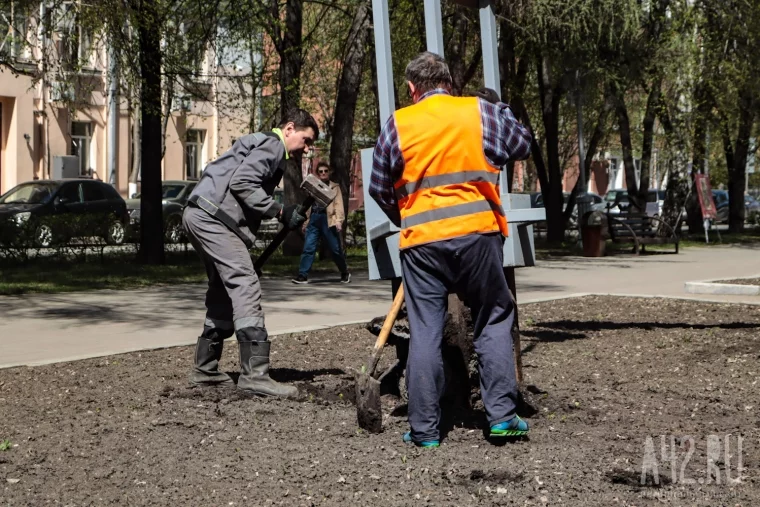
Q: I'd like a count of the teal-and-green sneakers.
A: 2